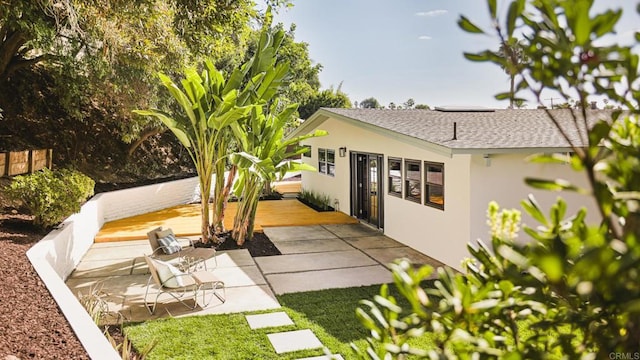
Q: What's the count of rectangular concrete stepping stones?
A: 3